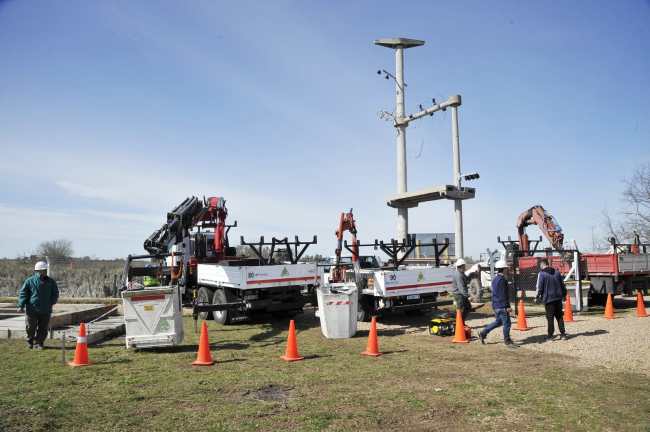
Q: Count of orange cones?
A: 9